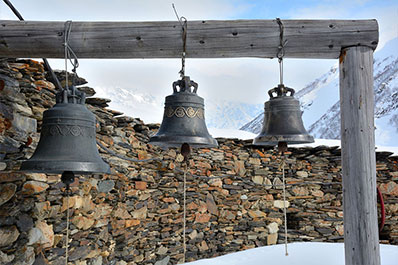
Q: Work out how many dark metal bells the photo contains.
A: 3